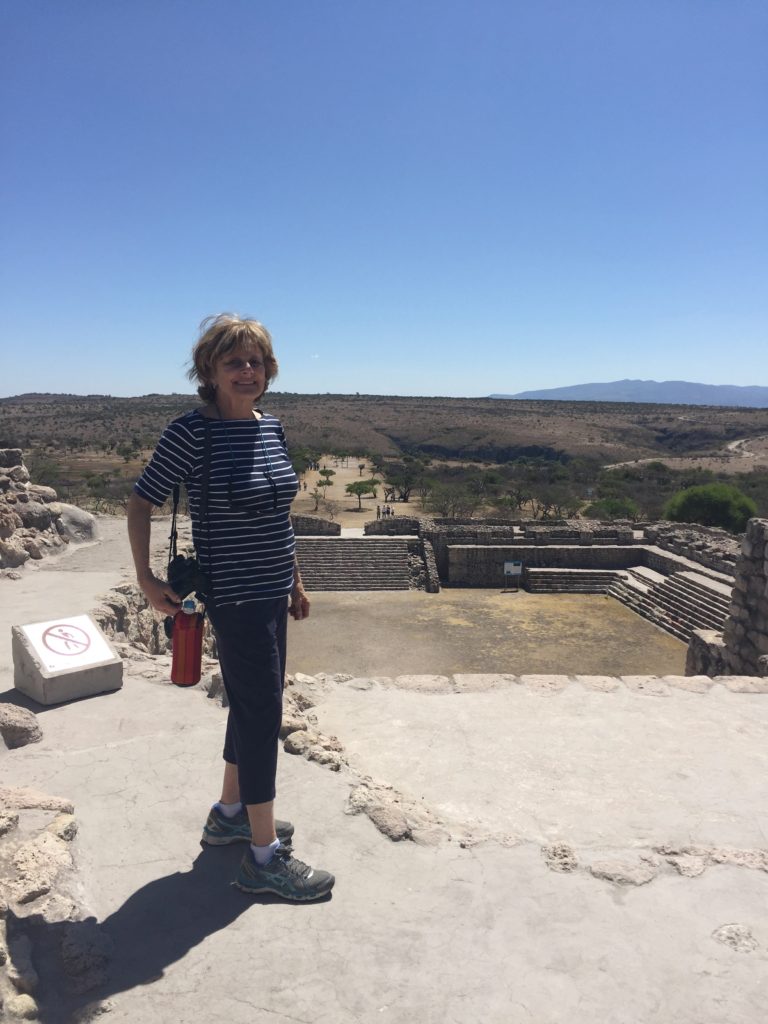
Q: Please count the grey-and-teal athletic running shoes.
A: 2